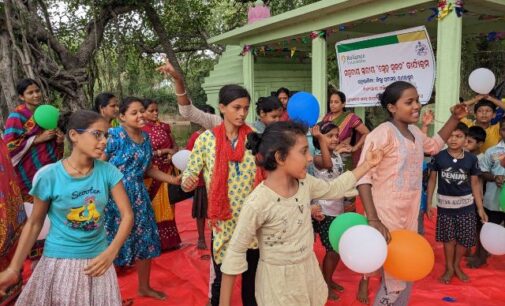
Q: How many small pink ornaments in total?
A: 1